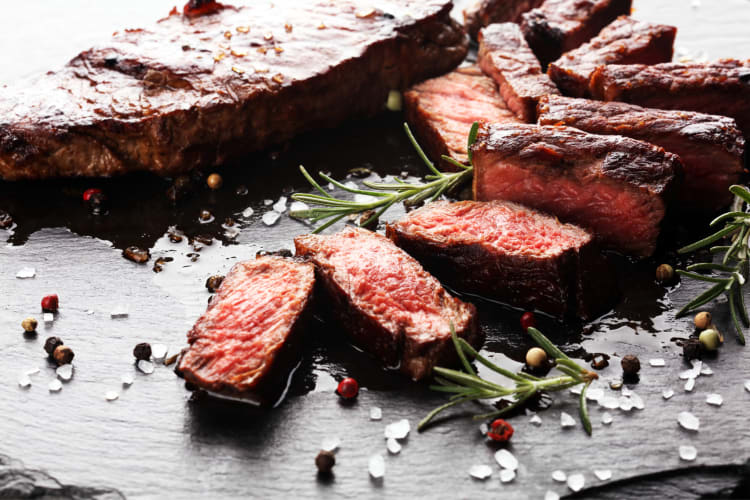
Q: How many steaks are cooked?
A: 2